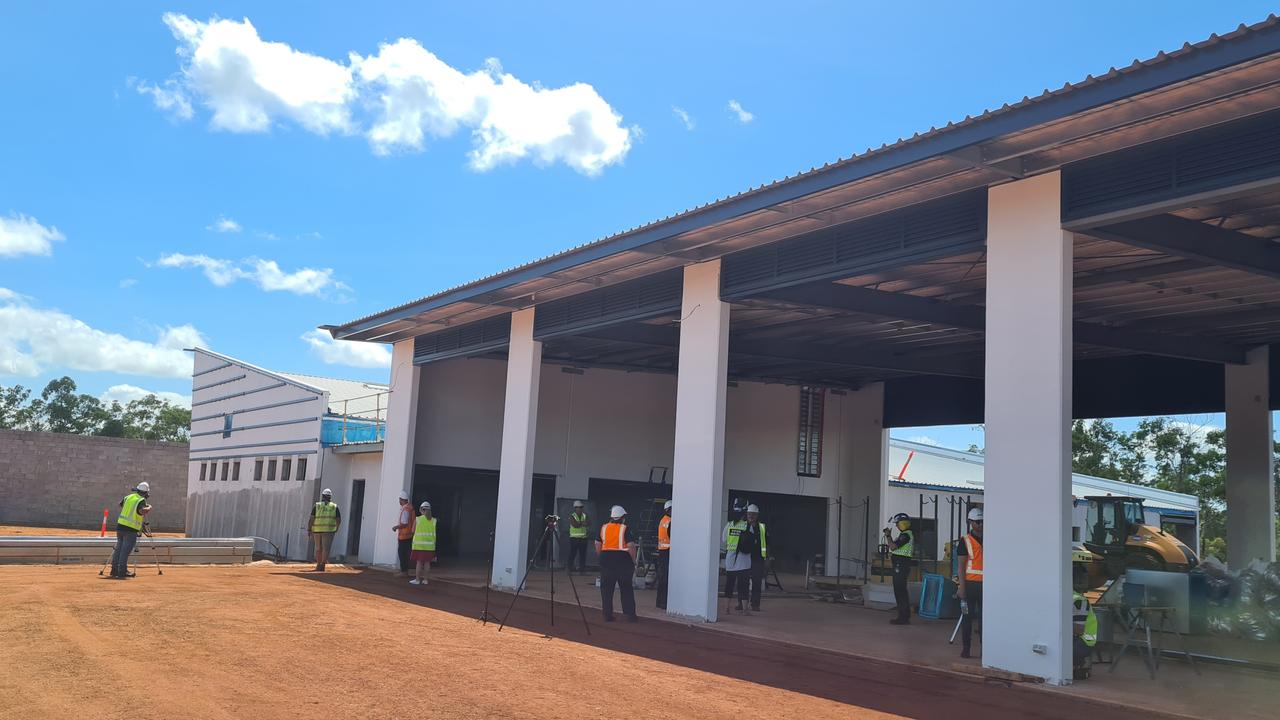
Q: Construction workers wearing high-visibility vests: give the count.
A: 12